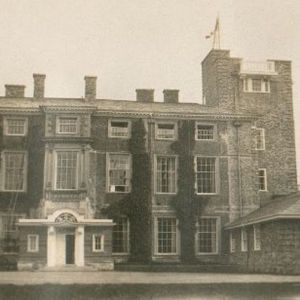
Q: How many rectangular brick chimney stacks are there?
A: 5